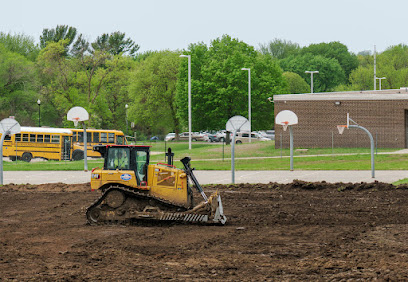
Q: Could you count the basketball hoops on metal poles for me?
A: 5